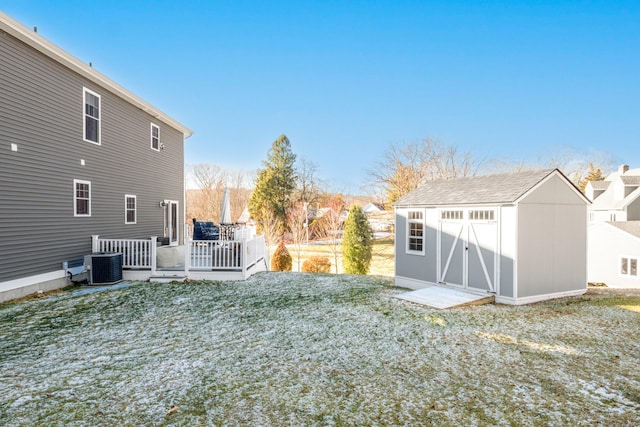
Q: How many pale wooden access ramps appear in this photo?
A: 1